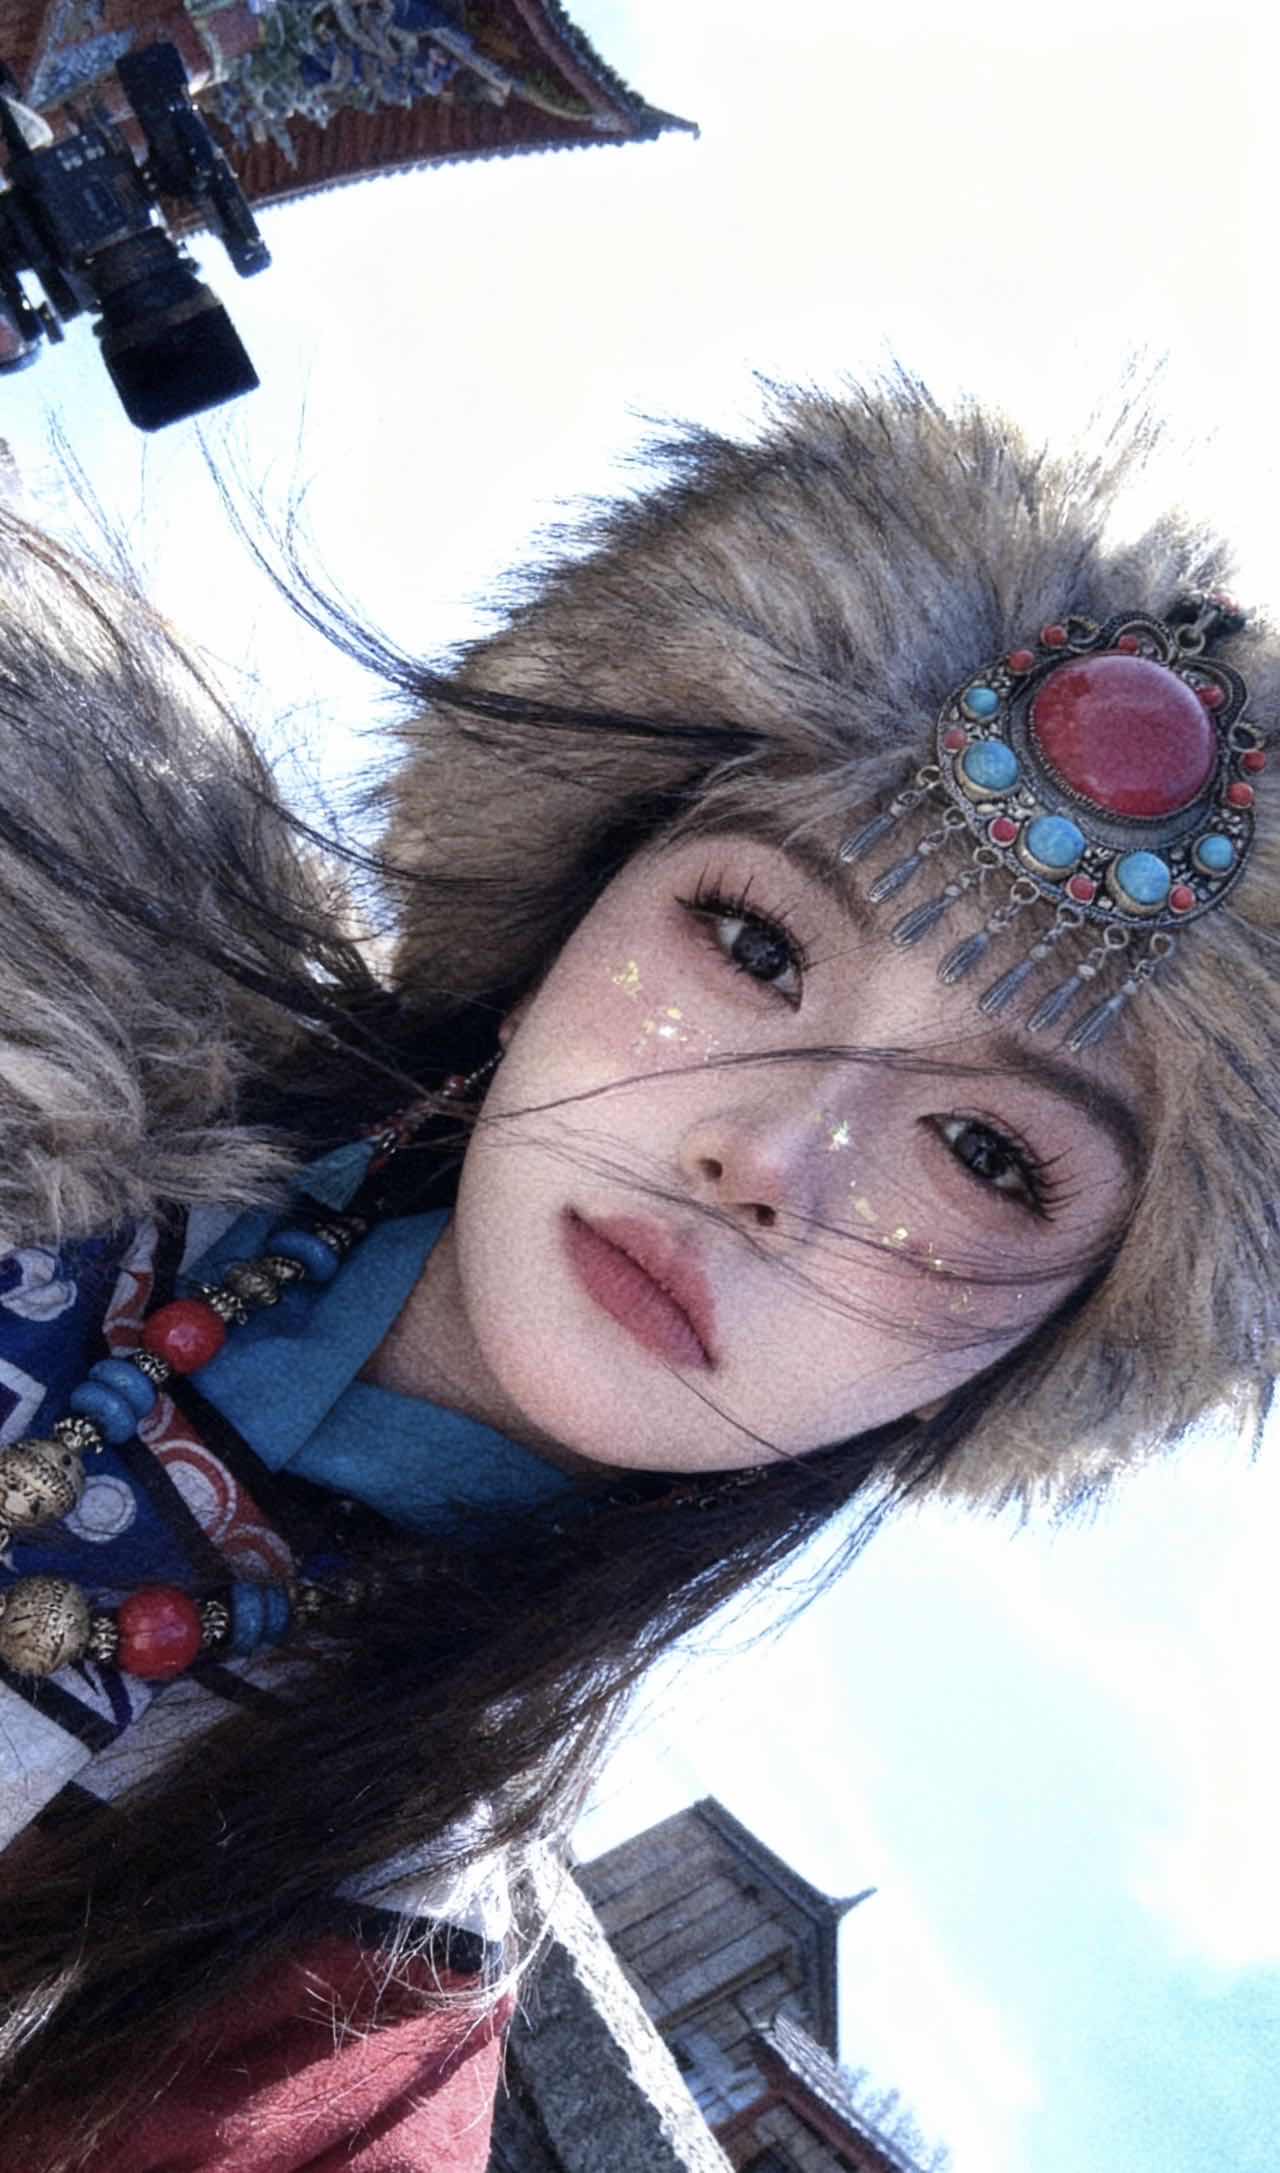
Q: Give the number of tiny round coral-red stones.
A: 10